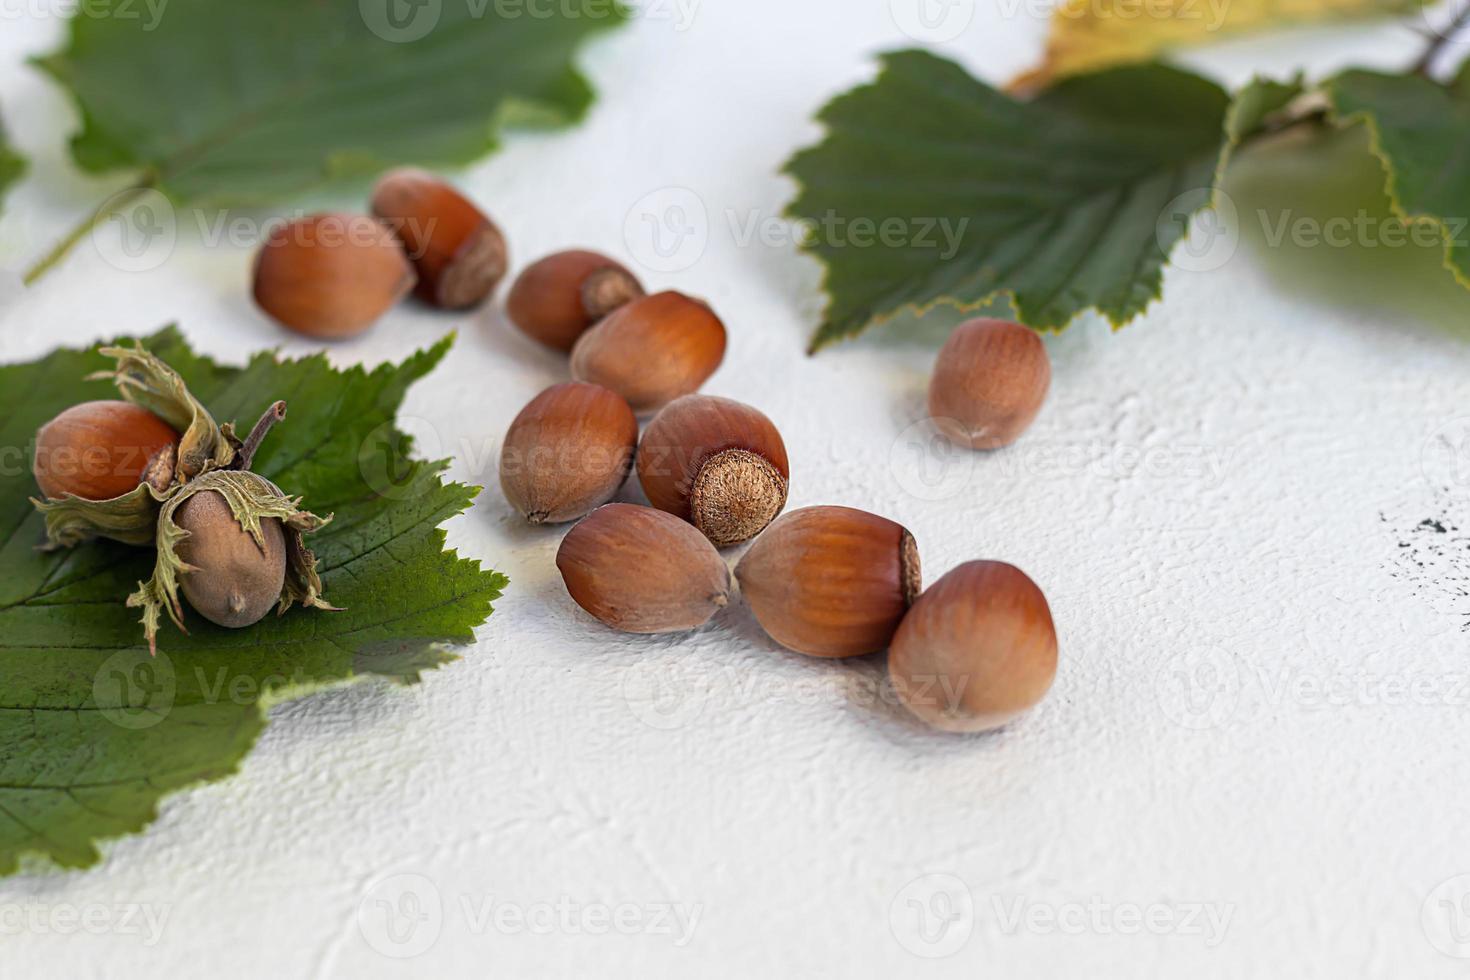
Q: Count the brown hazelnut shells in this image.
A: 12